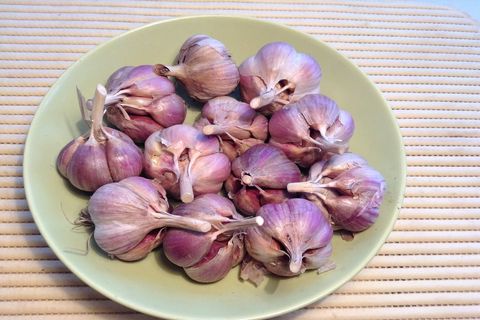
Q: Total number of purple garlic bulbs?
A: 12